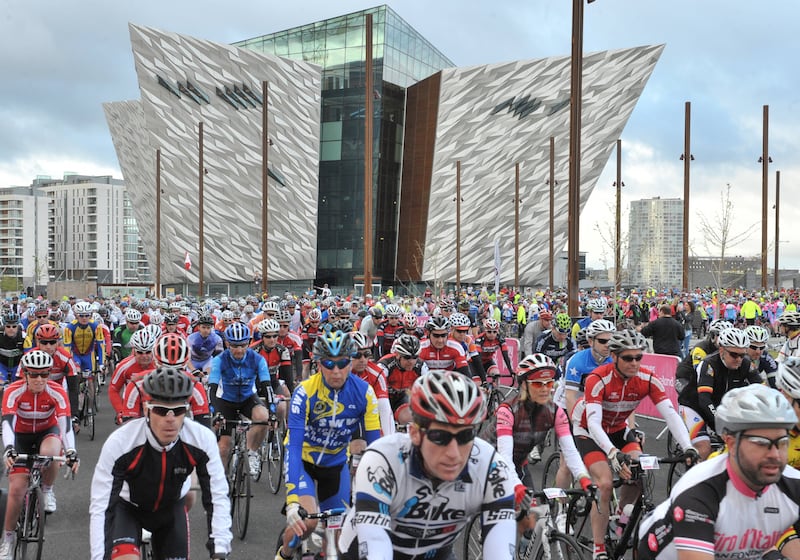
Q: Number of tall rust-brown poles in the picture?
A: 12